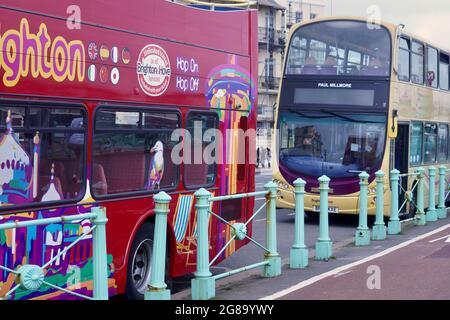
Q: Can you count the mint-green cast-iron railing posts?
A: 12